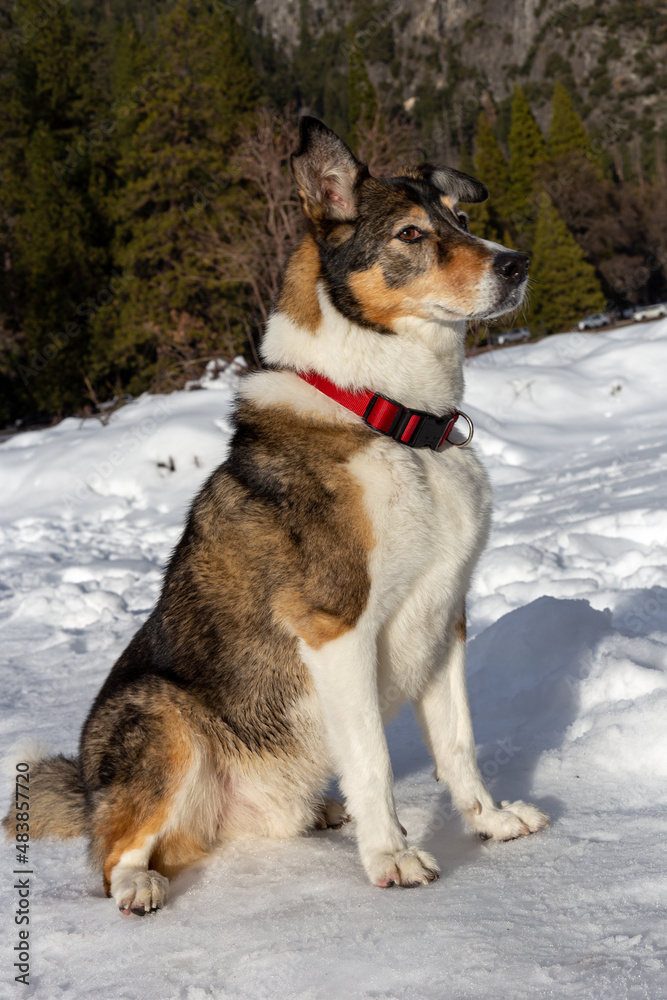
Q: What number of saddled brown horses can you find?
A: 0